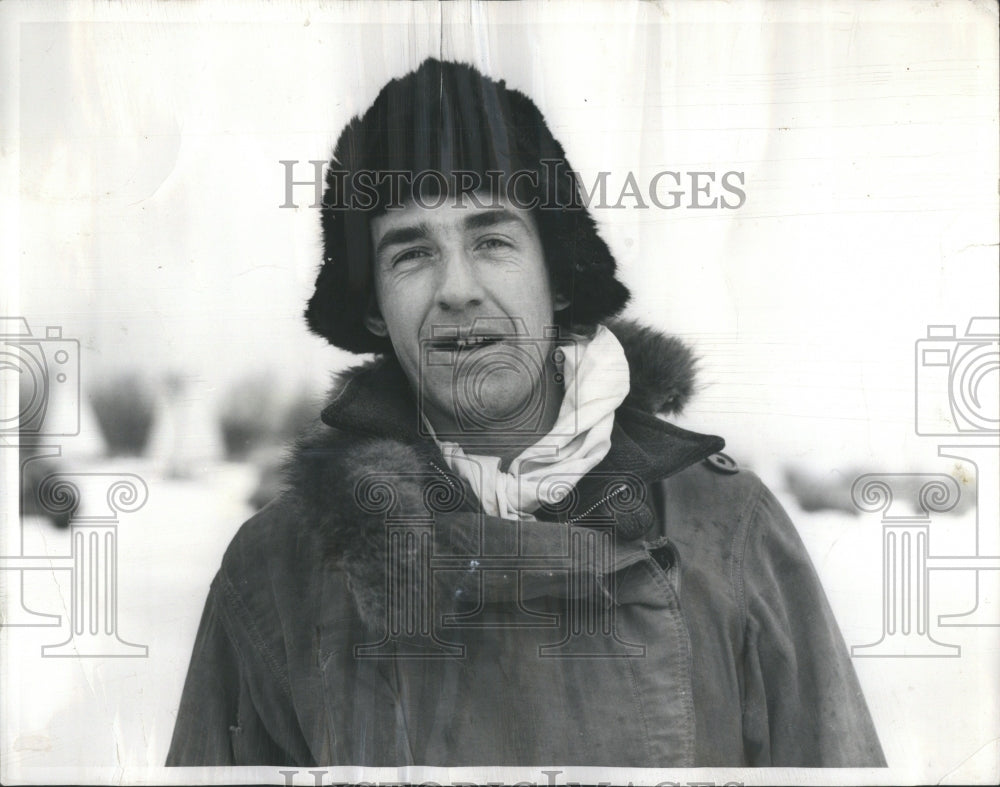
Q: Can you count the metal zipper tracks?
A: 2